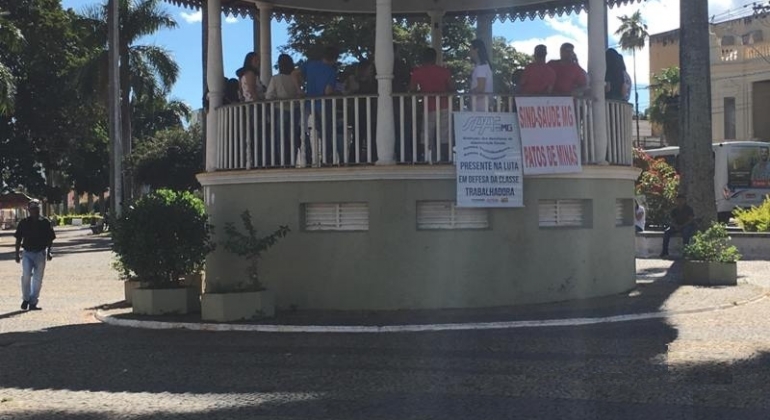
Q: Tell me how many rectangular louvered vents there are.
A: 4